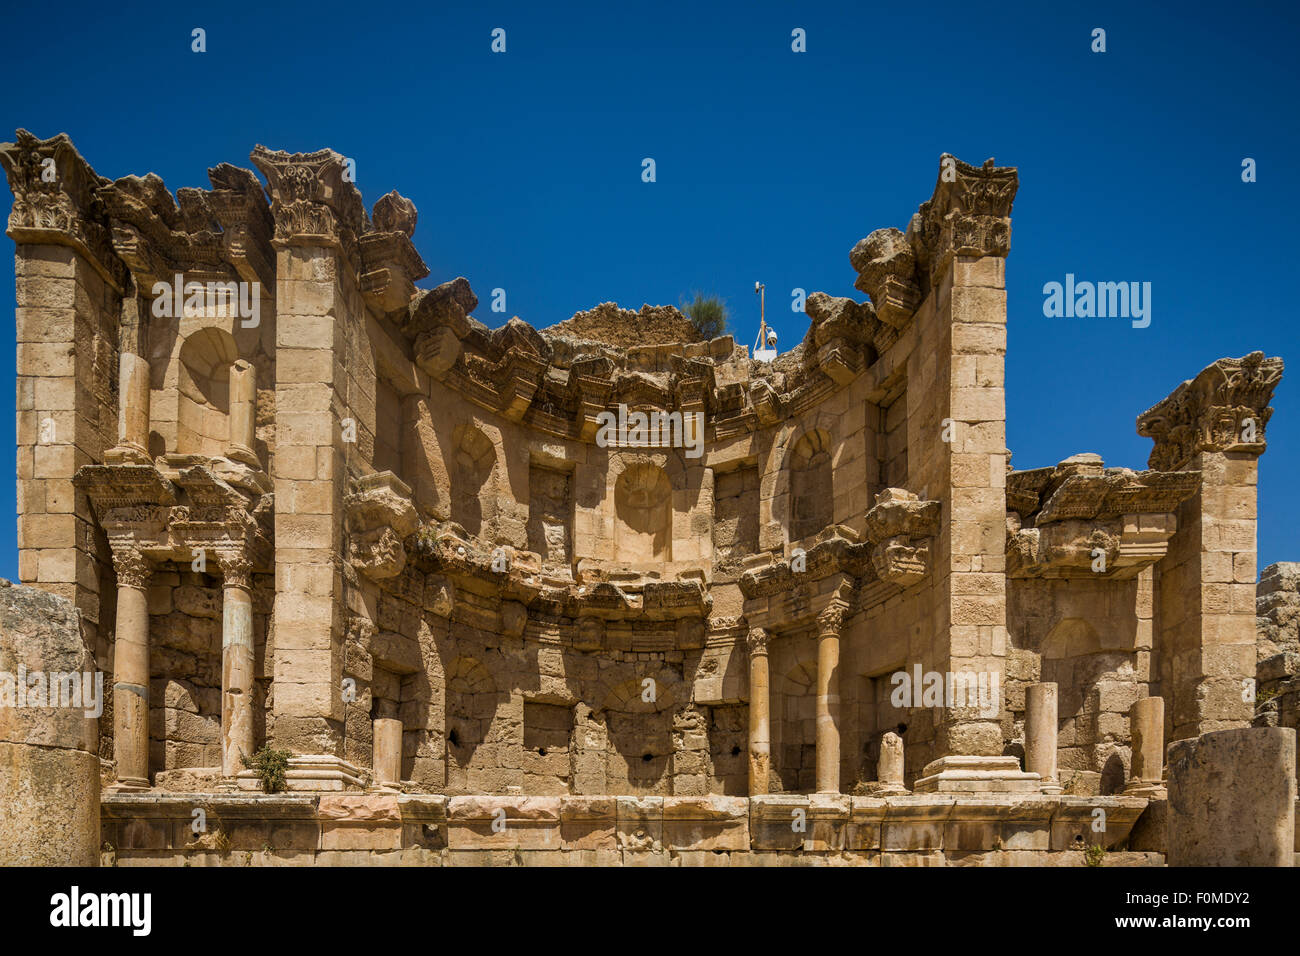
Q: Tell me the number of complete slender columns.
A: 4